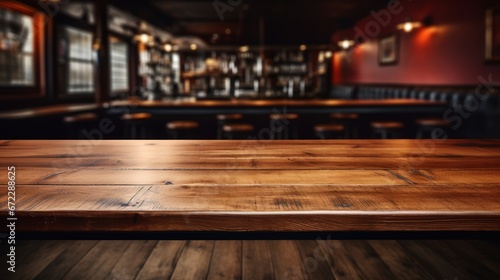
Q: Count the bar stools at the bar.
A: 10